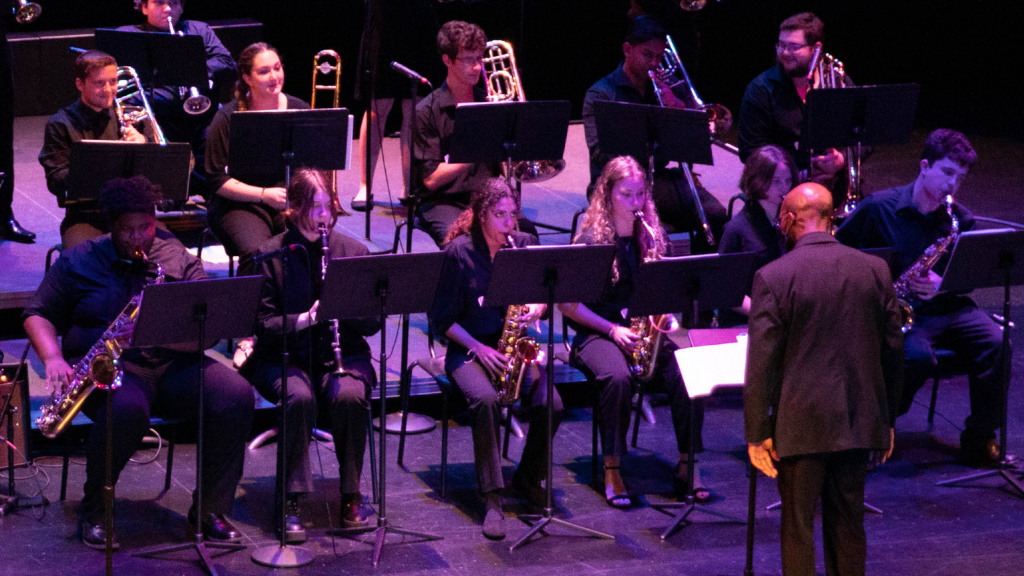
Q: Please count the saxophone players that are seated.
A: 4